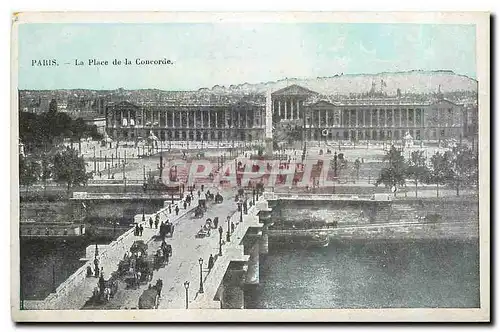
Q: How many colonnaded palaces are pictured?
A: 2